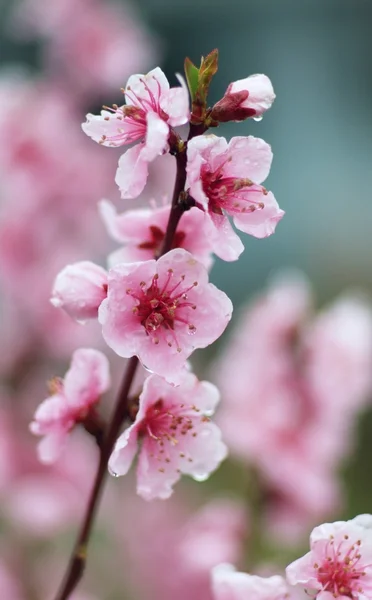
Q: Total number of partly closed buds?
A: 2